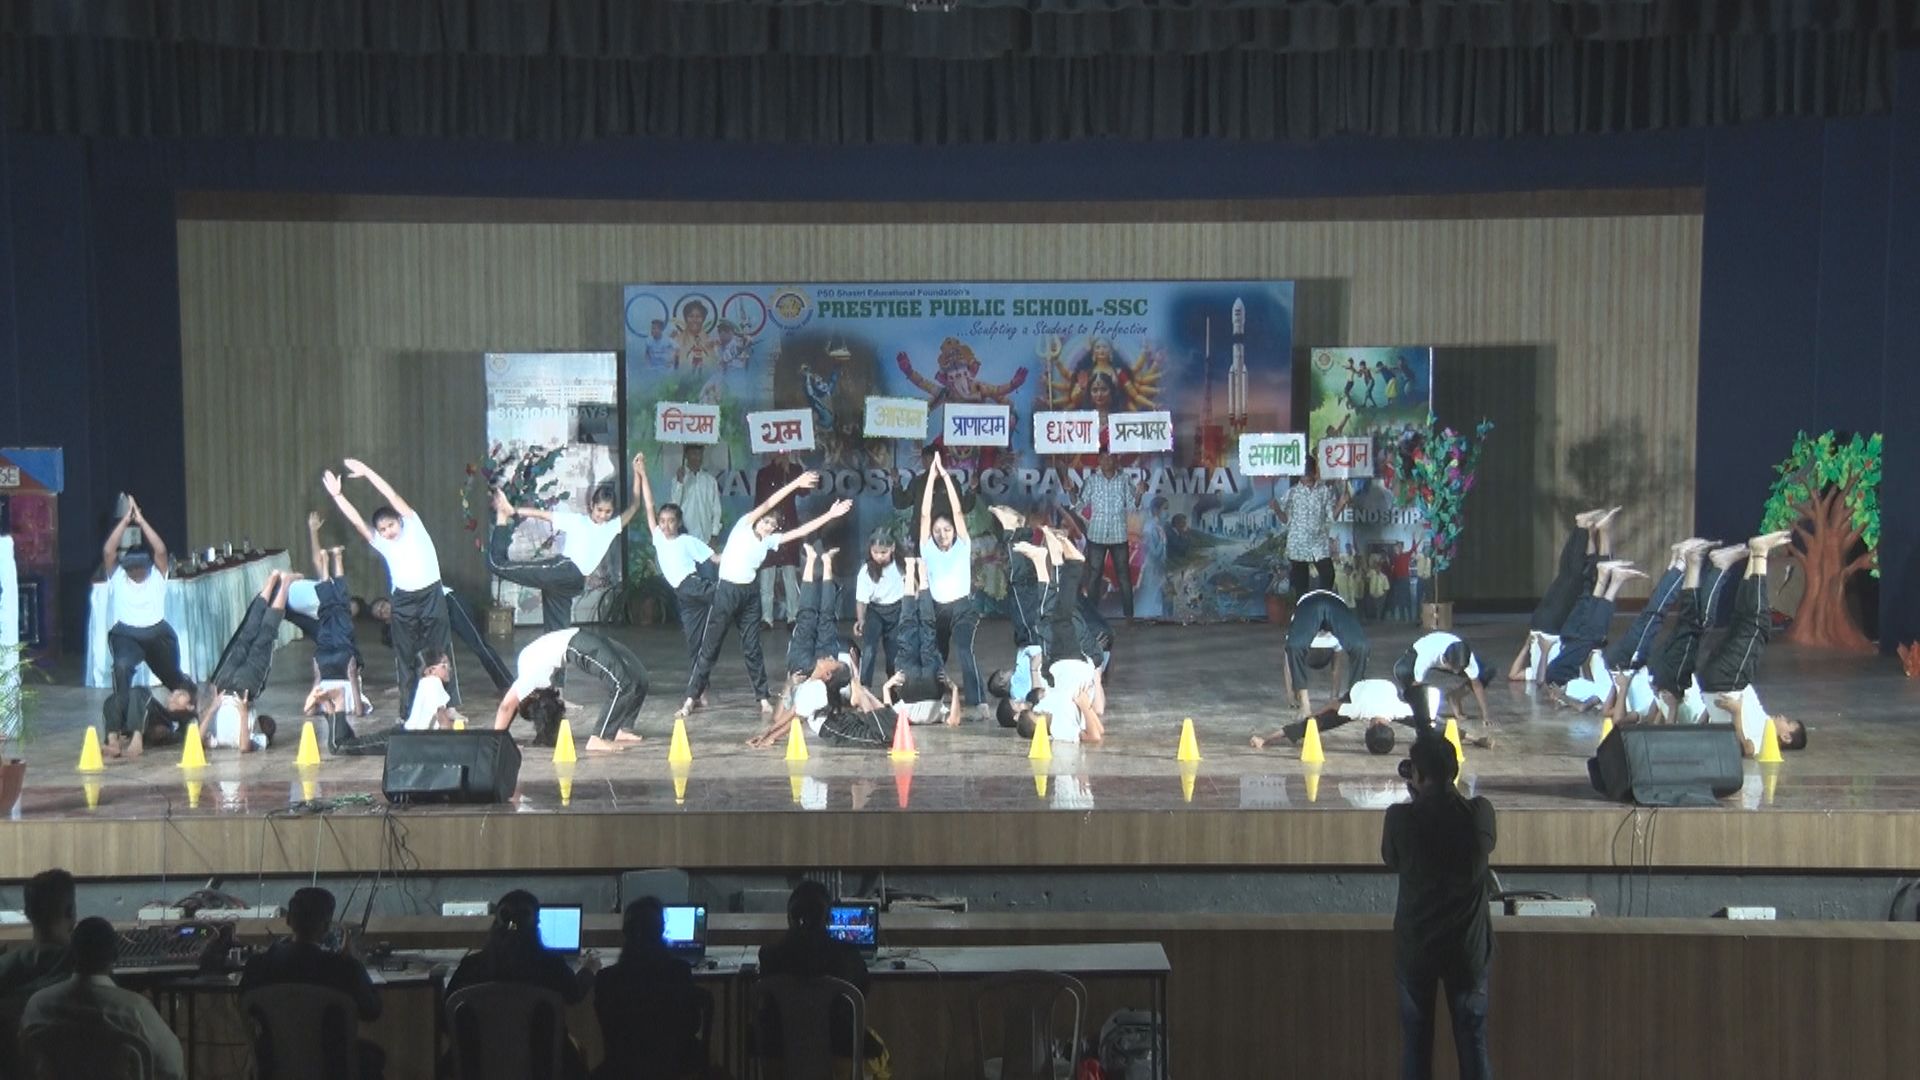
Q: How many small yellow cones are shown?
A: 13